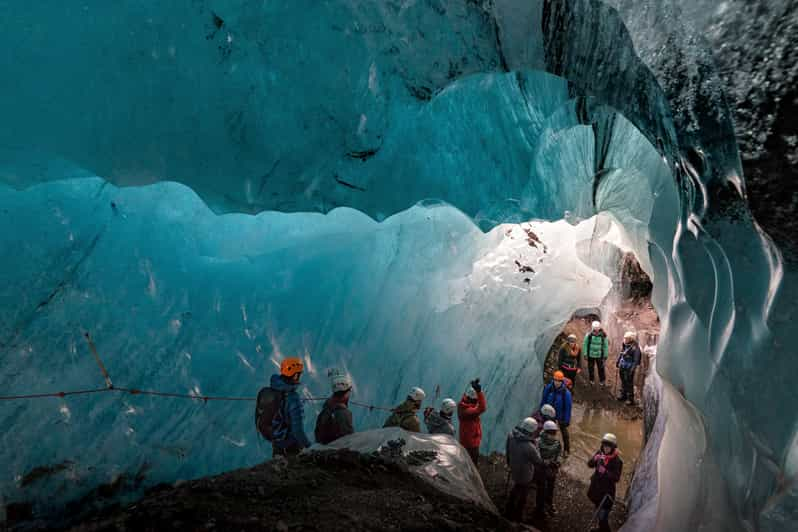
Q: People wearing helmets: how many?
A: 13